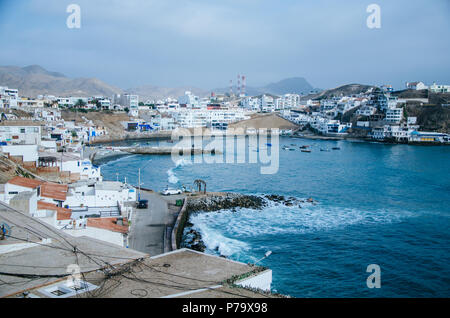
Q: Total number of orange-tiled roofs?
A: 4